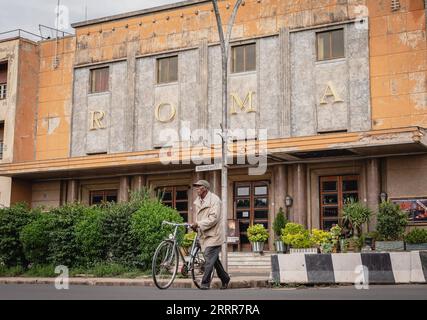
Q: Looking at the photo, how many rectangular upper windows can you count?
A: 4